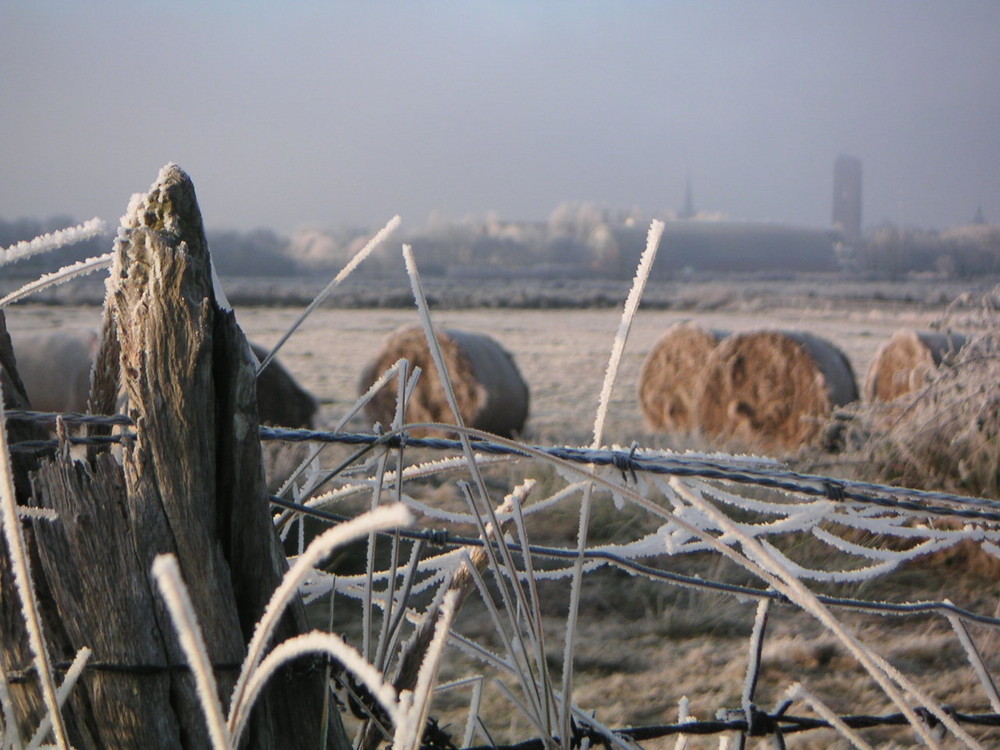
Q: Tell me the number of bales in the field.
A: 6